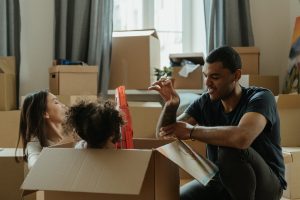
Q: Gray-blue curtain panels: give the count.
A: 3